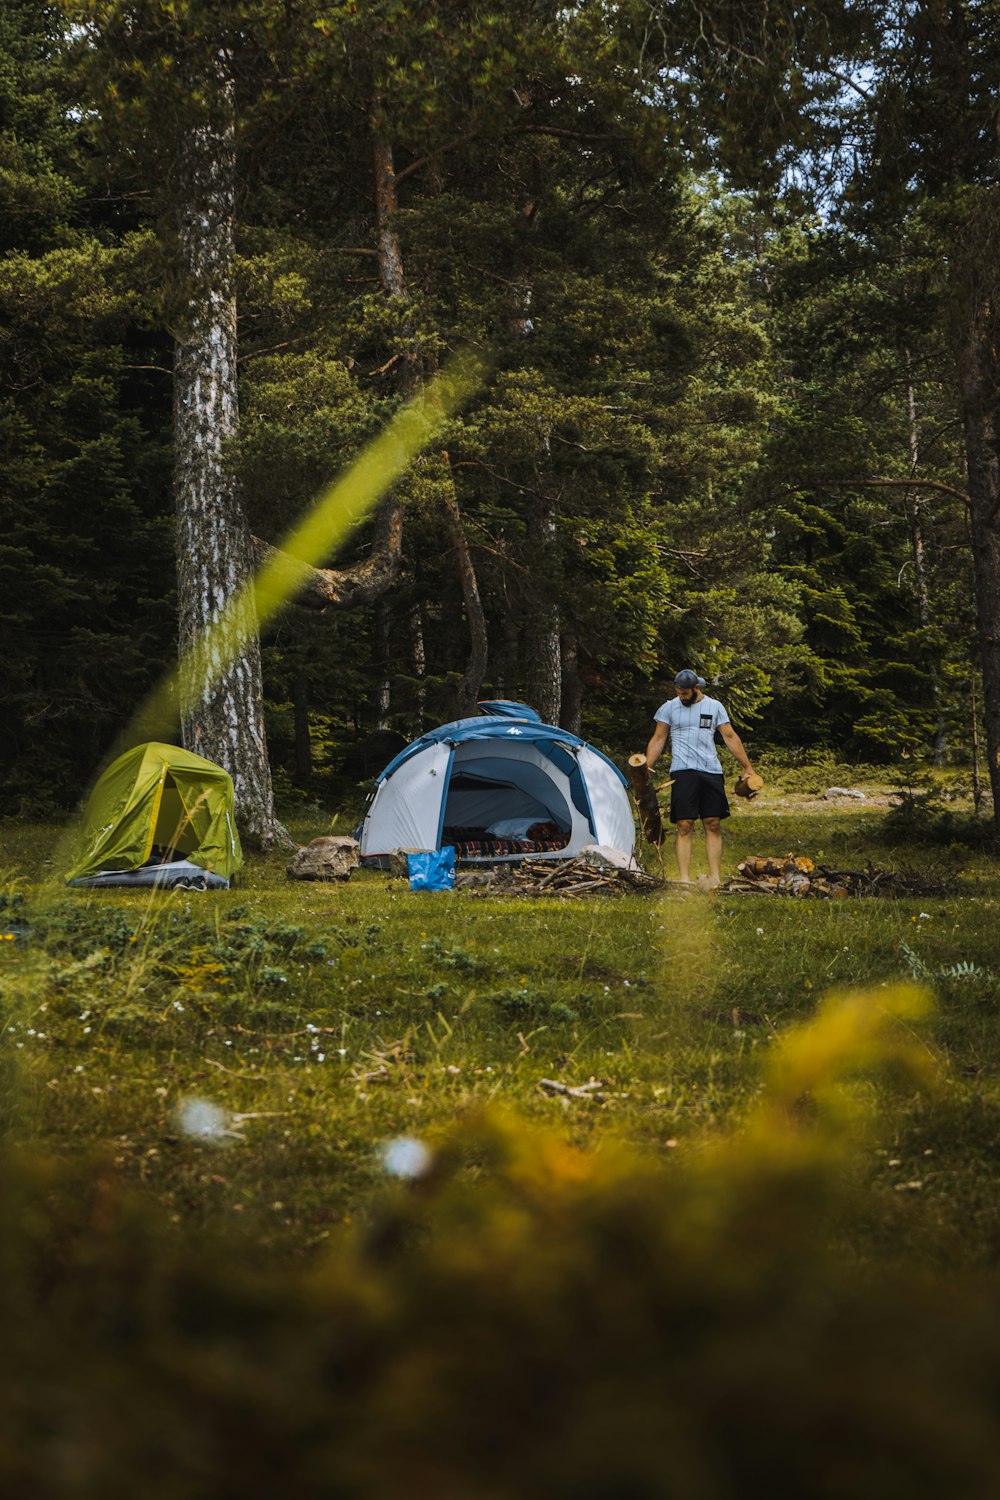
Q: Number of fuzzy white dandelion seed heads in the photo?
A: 2